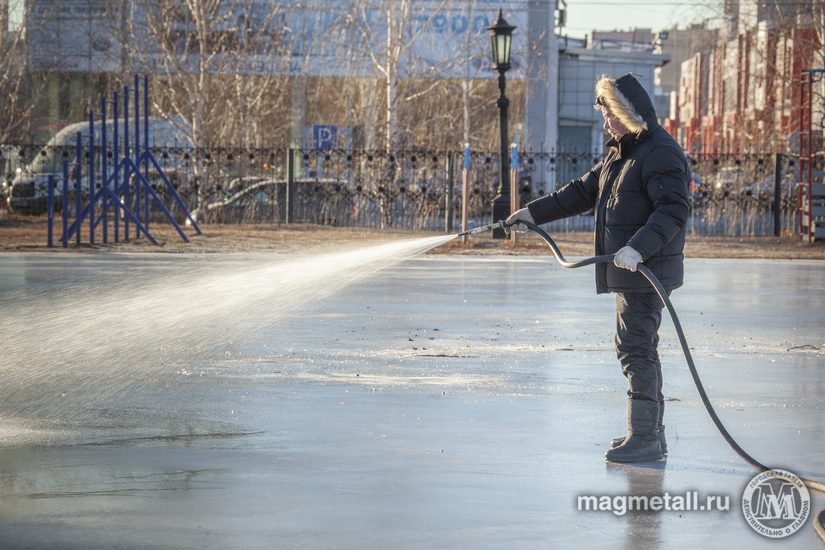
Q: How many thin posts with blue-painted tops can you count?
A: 2